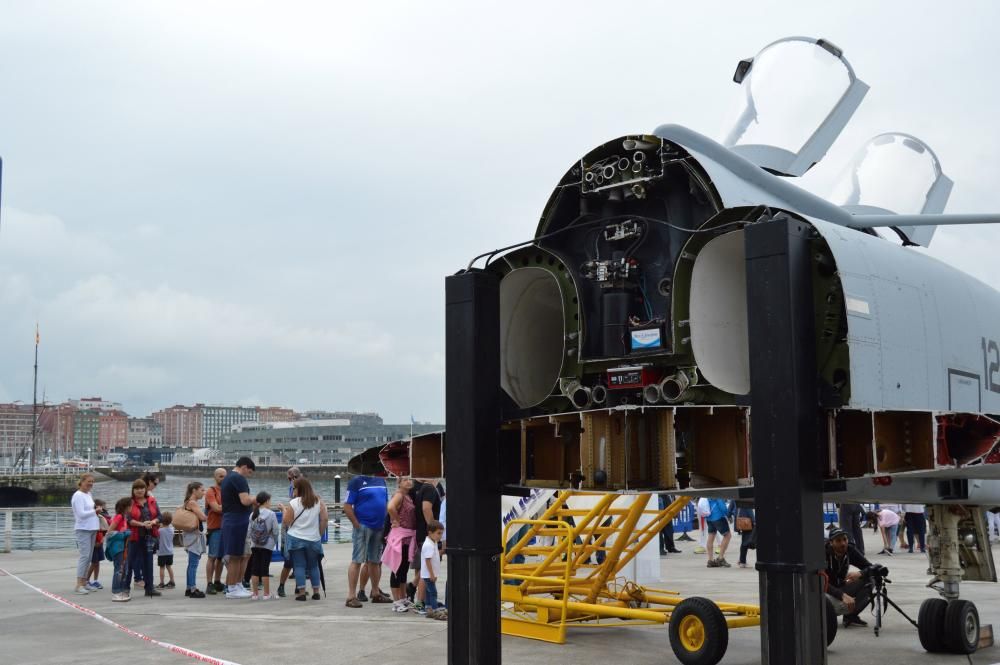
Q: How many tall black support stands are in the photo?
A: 2